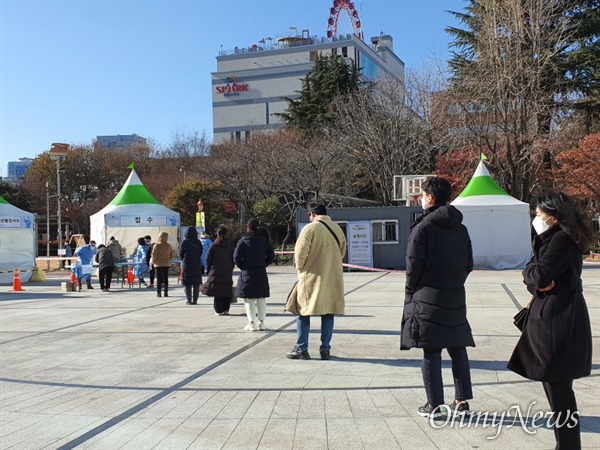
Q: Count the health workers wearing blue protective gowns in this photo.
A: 3